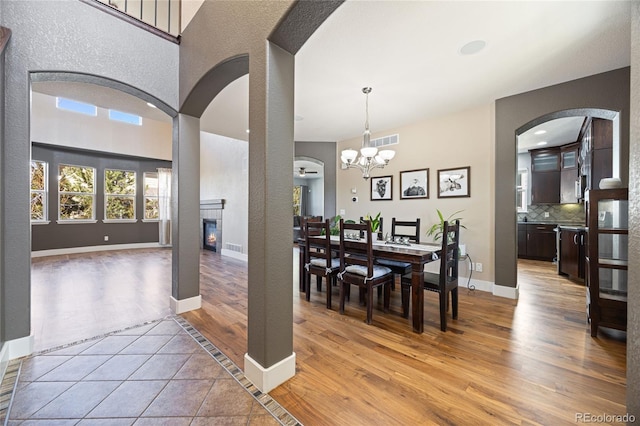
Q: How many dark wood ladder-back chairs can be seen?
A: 6